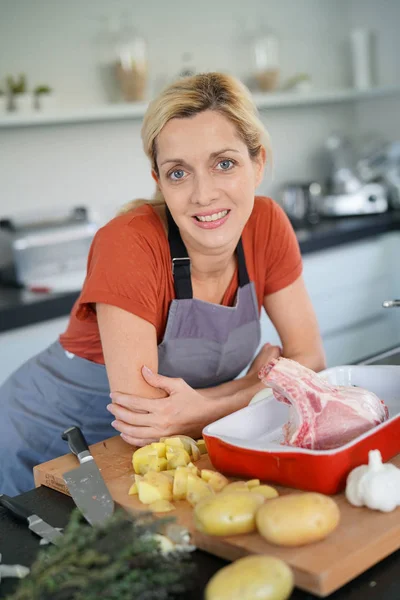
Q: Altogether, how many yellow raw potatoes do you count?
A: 3